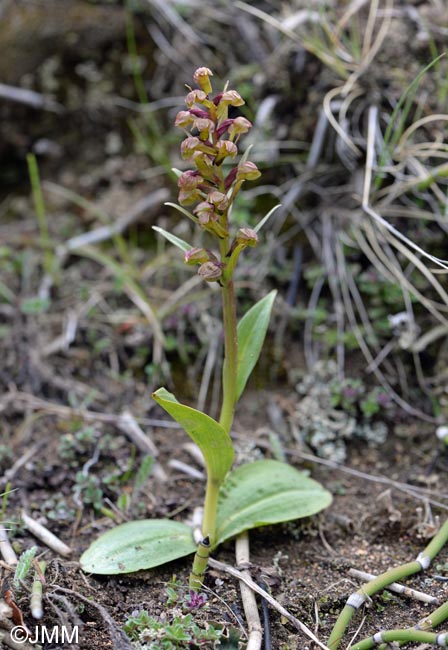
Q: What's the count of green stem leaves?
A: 4